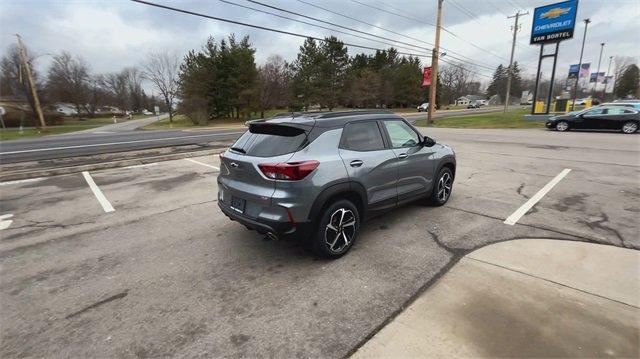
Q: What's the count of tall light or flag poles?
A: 3